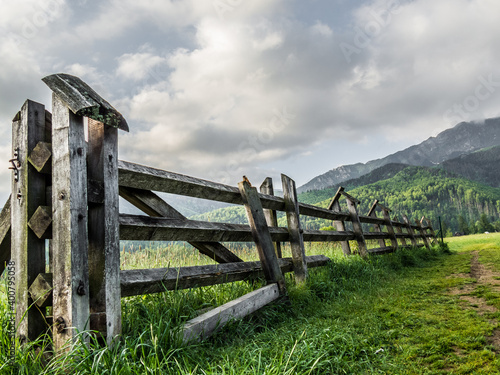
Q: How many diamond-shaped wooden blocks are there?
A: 3